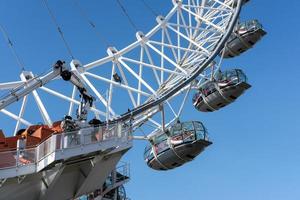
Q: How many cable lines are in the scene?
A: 5